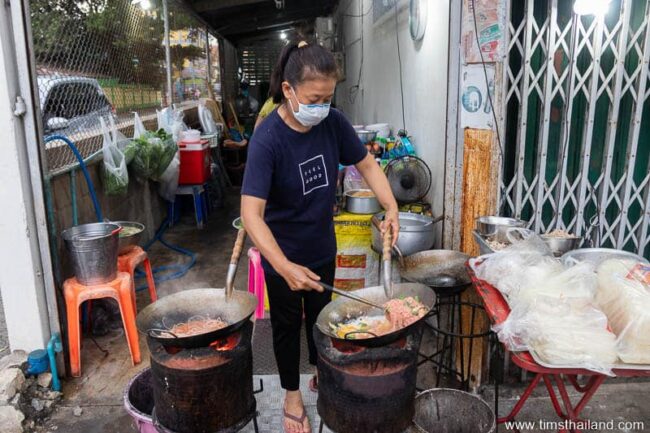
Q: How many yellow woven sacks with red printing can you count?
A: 1